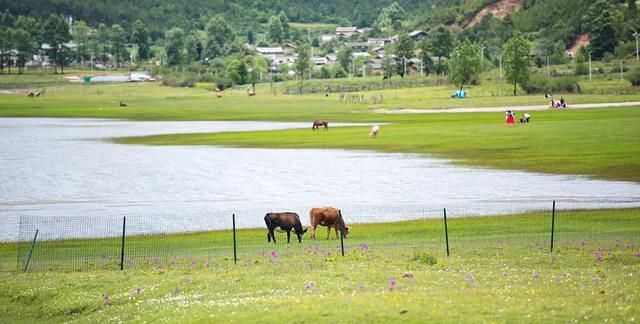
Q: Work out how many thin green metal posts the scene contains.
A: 6